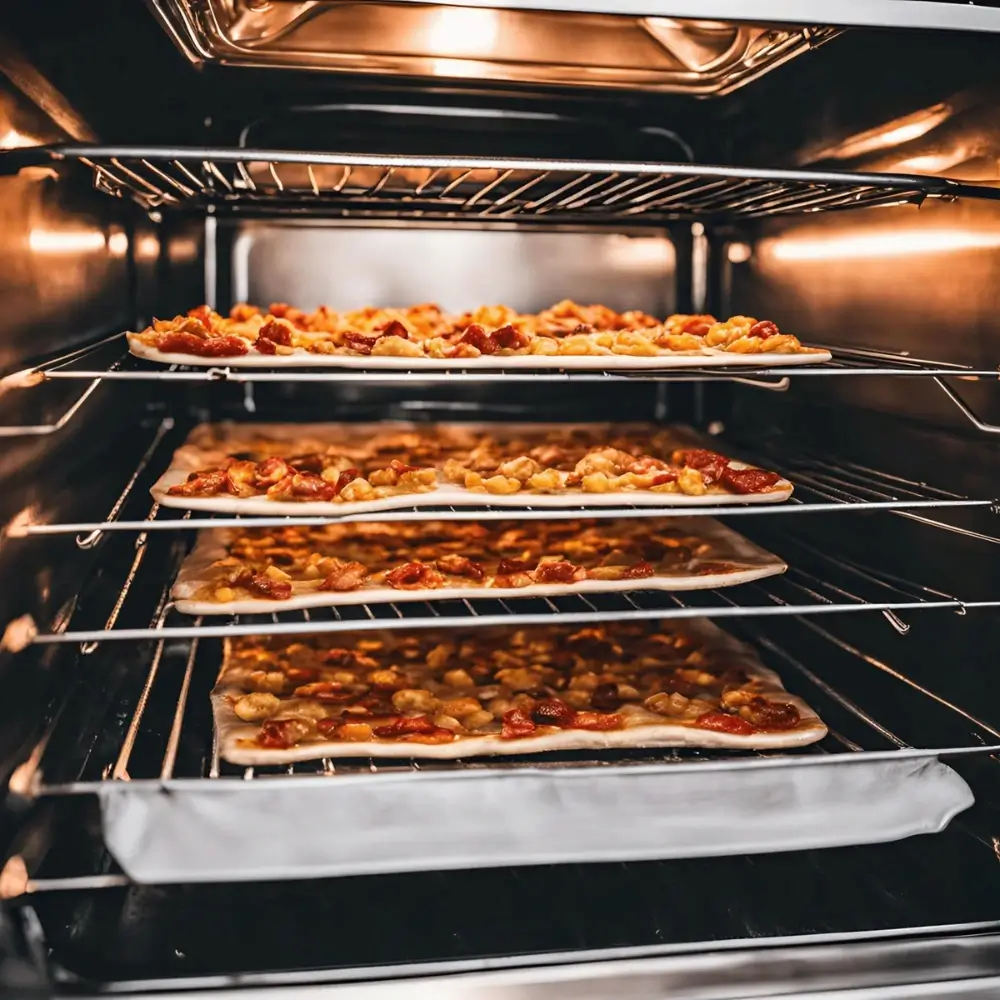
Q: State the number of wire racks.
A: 5